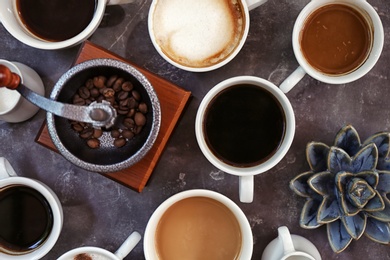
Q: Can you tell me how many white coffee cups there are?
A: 7